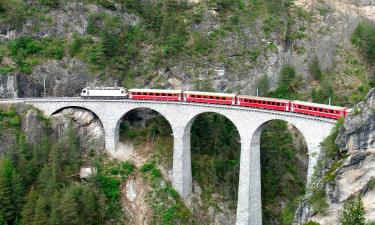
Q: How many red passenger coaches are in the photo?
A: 4